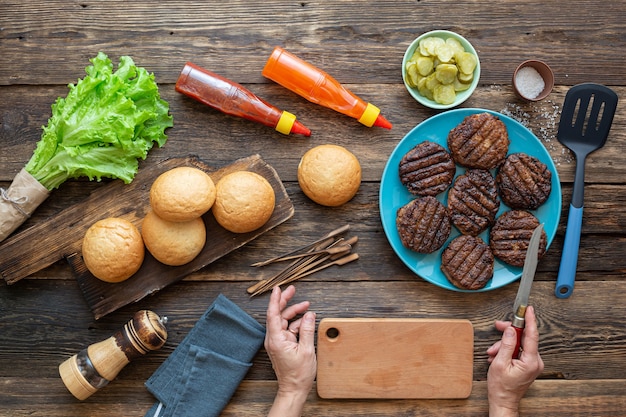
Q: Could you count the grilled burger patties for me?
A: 7